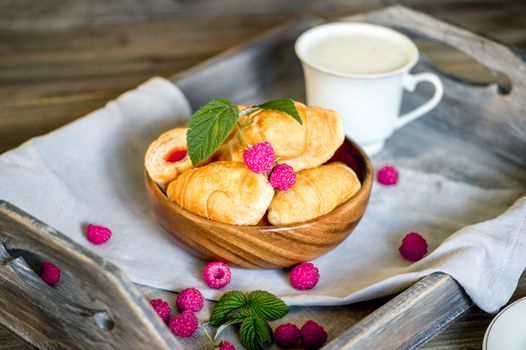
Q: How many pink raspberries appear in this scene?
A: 14